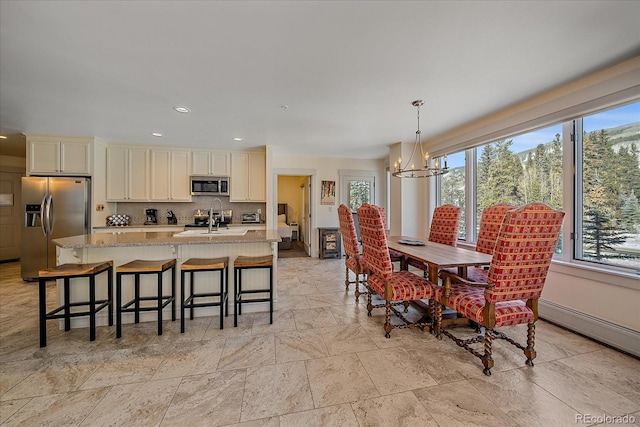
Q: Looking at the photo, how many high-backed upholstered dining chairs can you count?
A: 6